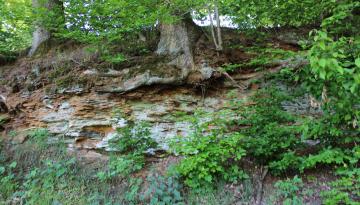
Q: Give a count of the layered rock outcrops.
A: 1